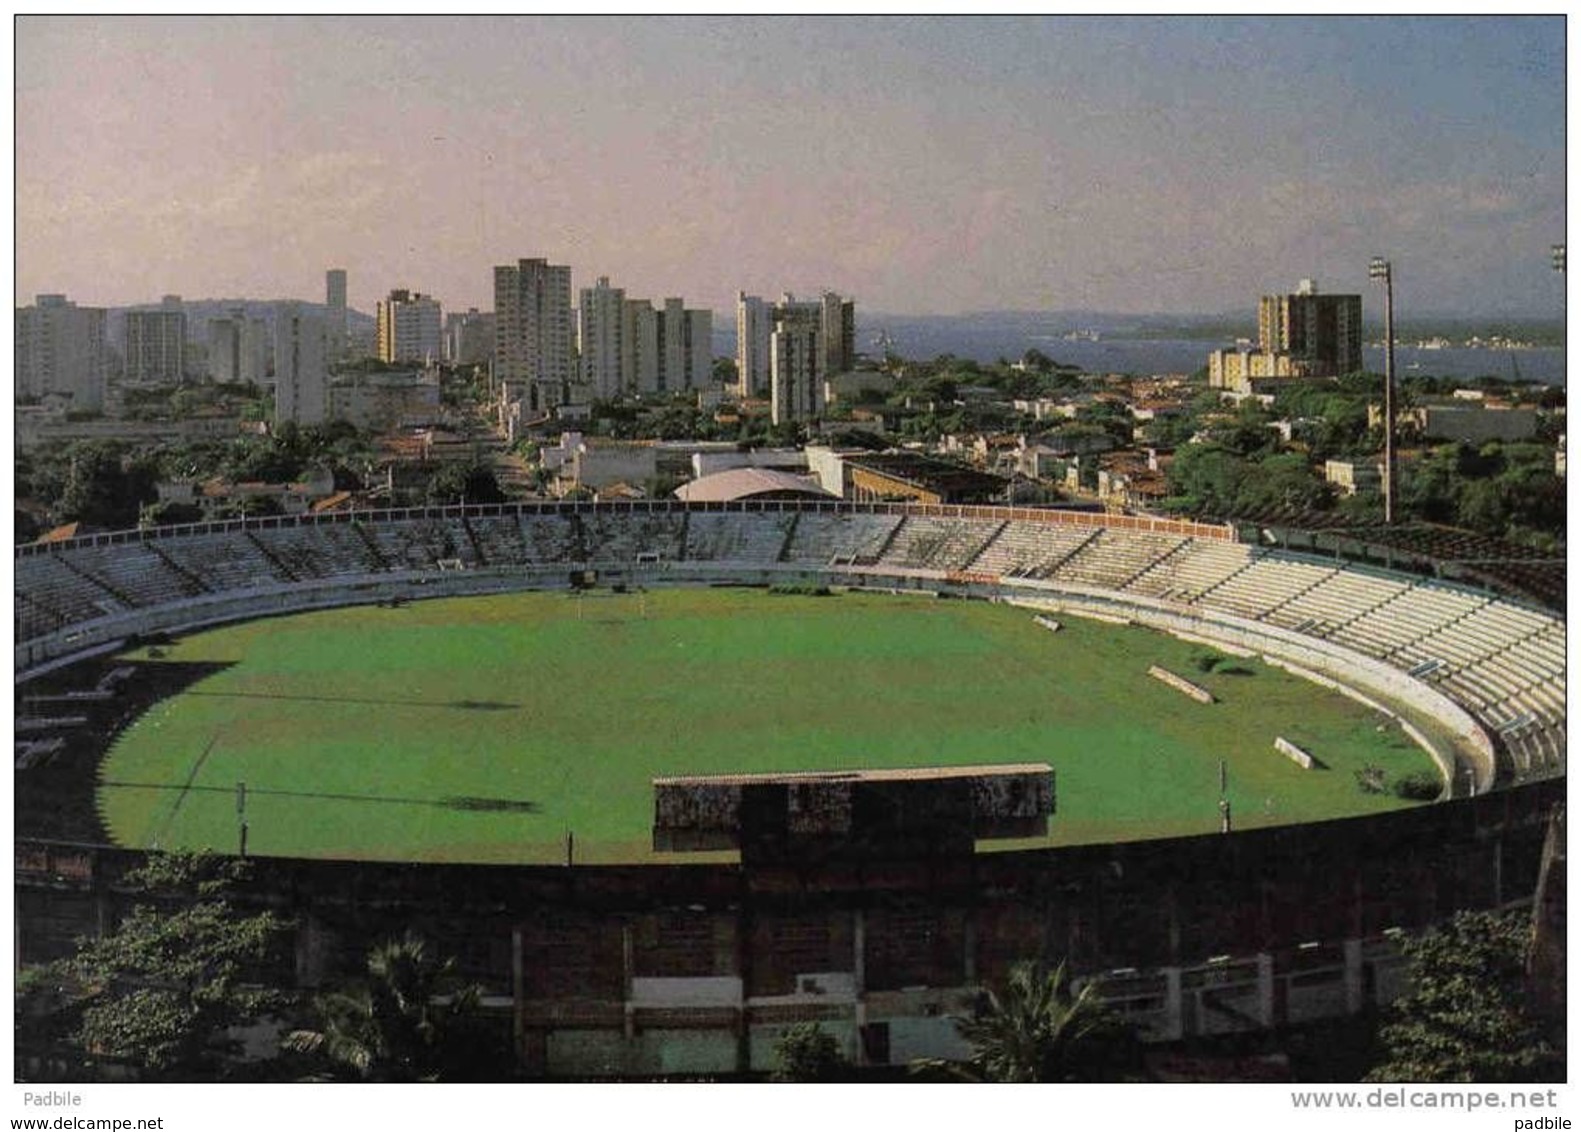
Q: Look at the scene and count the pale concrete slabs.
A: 3